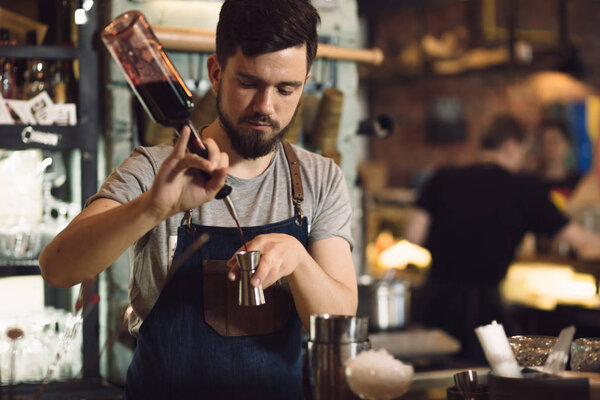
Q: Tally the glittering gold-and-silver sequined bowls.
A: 2